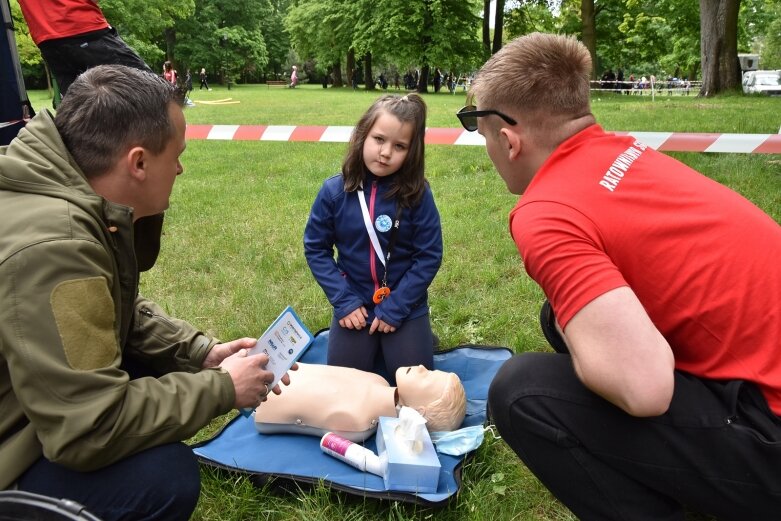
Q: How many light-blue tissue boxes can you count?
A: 1